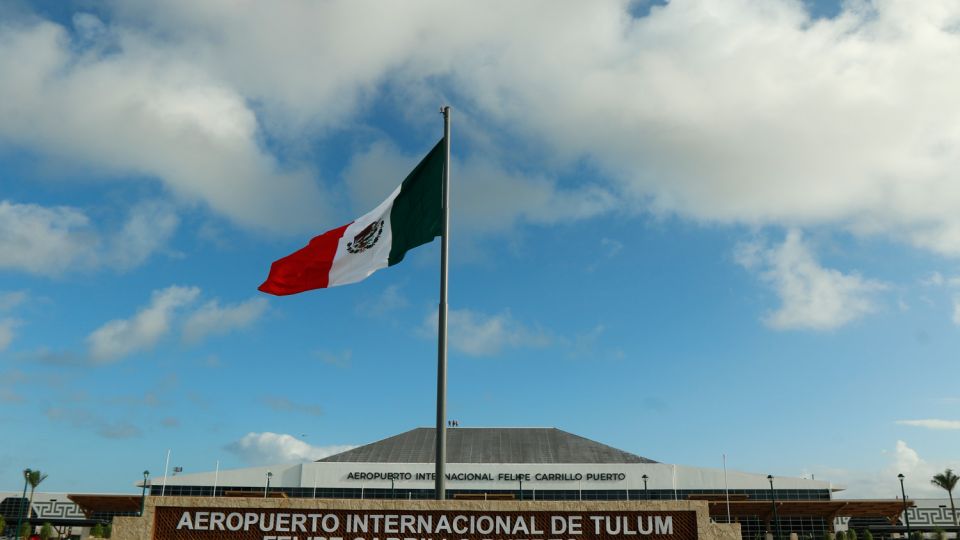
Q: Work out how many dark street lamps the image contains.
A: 8